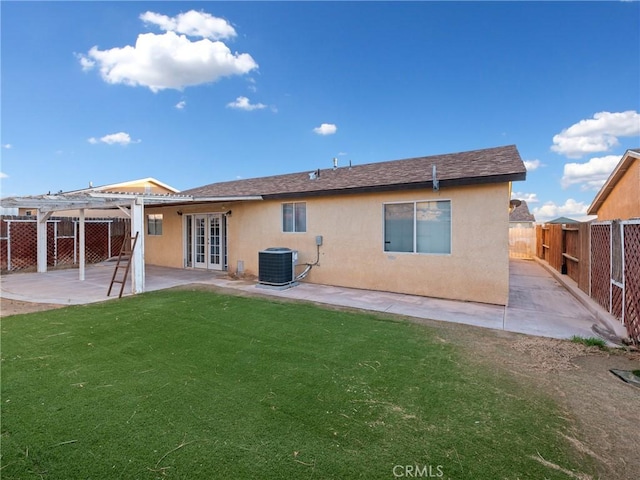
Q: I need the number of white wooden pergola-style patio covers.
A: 1